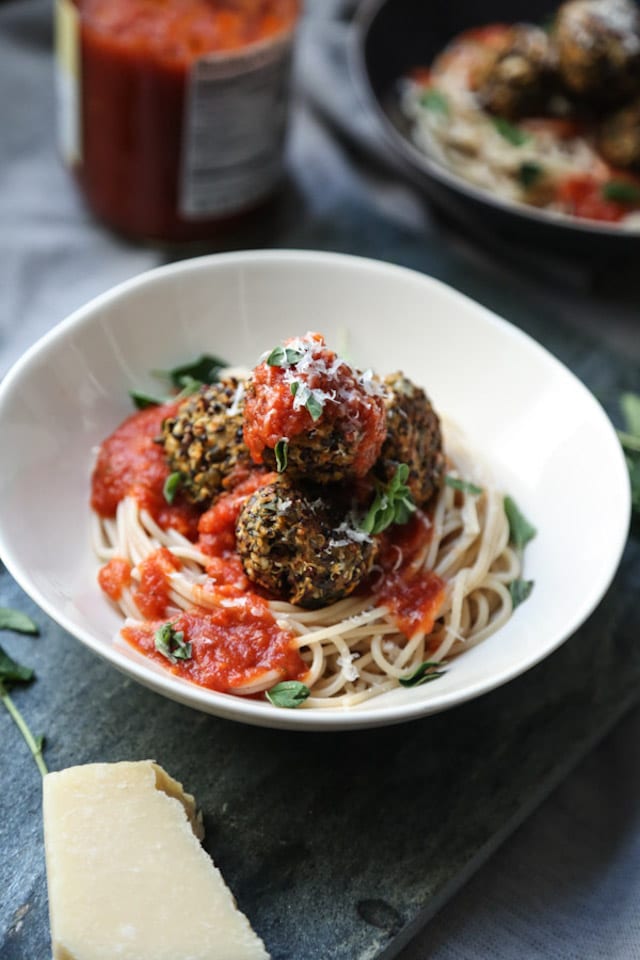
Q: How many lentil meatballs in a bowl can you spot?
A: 4